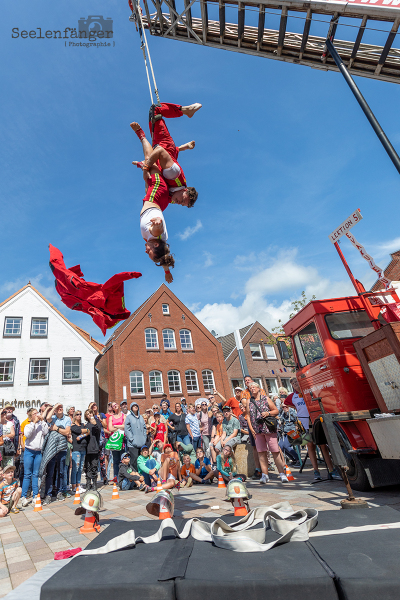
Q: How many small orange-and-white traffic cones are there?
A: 6